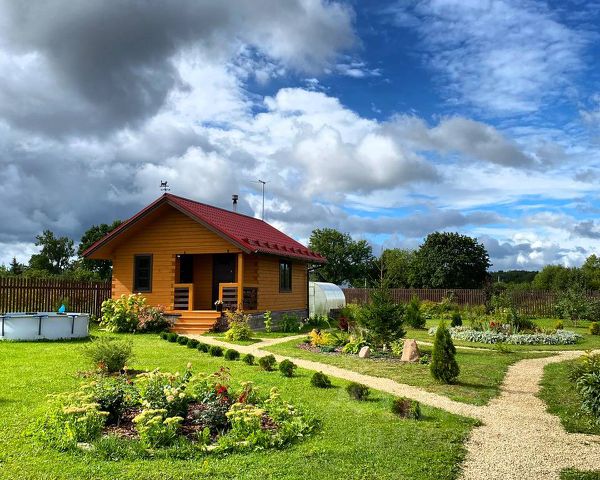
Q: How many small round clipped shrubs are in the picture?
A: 13